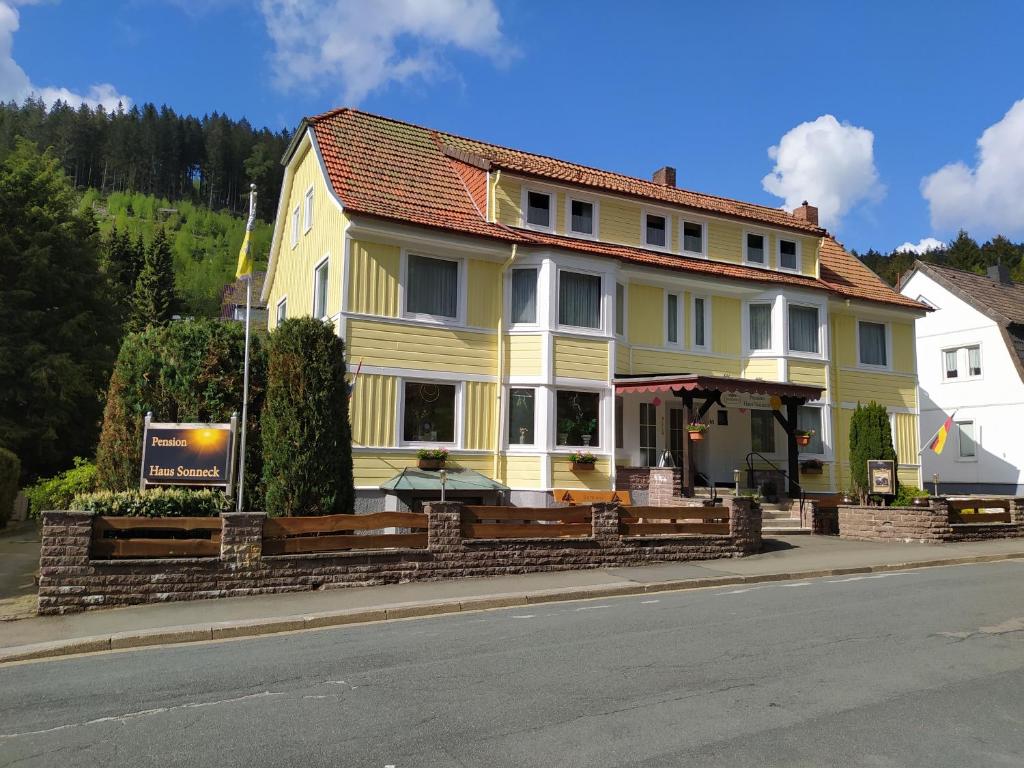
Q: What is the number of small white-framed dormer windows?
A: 6